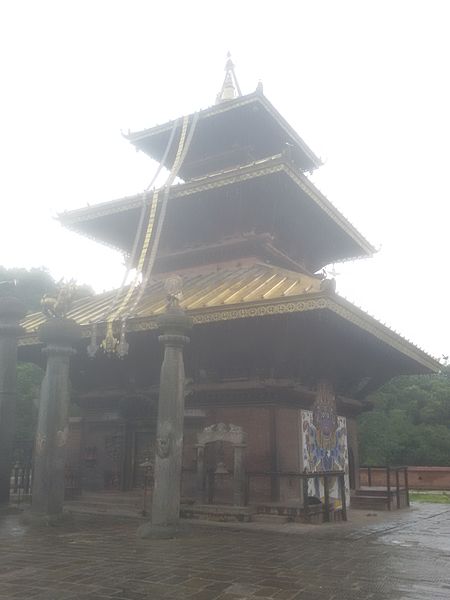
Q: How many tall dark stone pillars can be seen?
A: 3